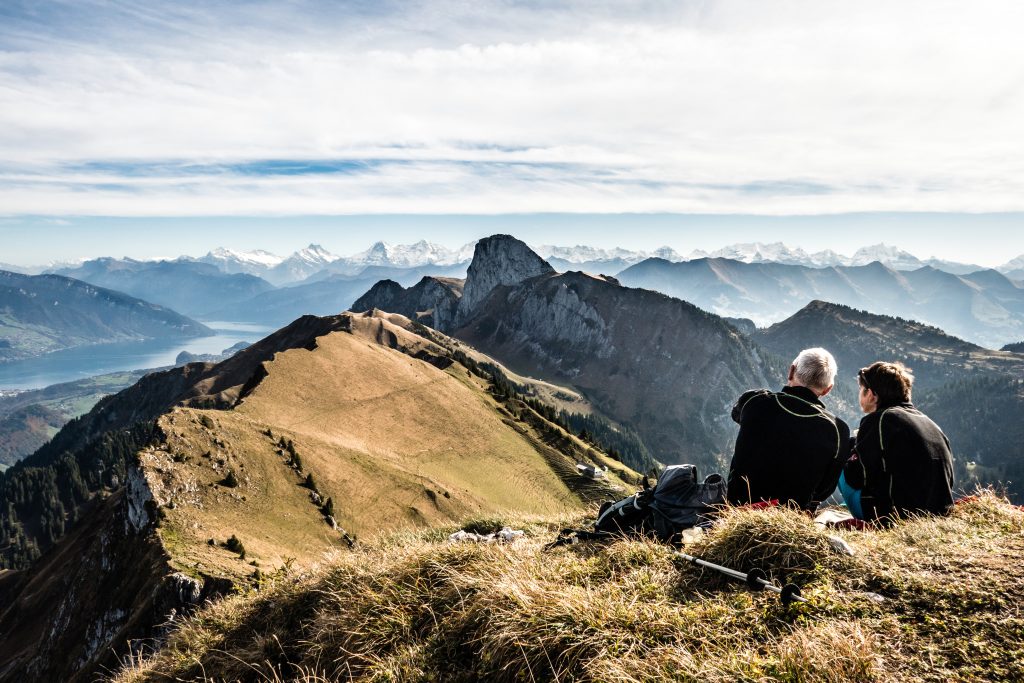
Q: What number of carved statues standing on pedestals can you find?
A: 0